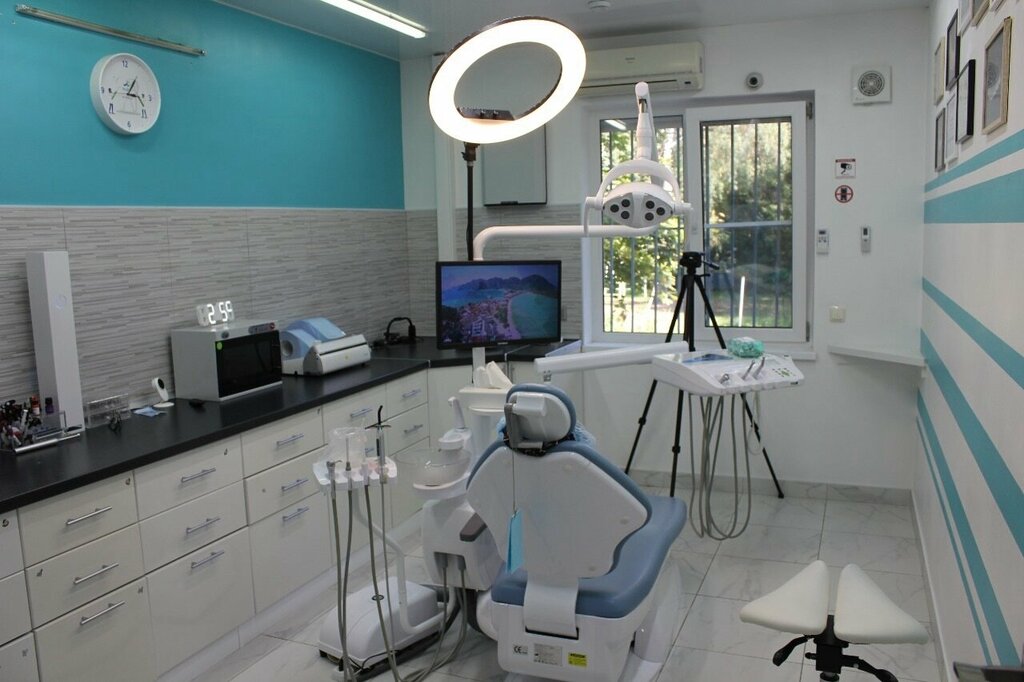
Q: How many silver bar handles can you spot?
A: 13